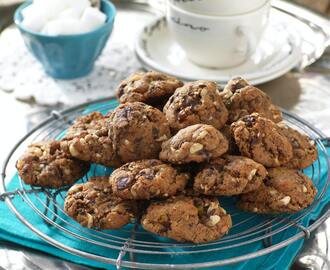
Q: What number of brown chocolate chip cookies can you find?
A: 14